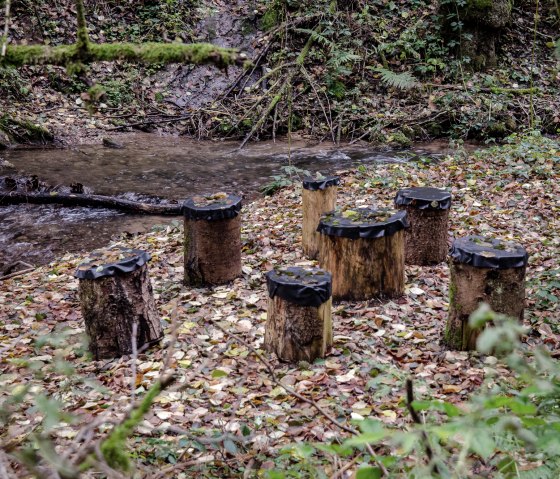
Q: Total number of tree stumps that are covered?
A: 7